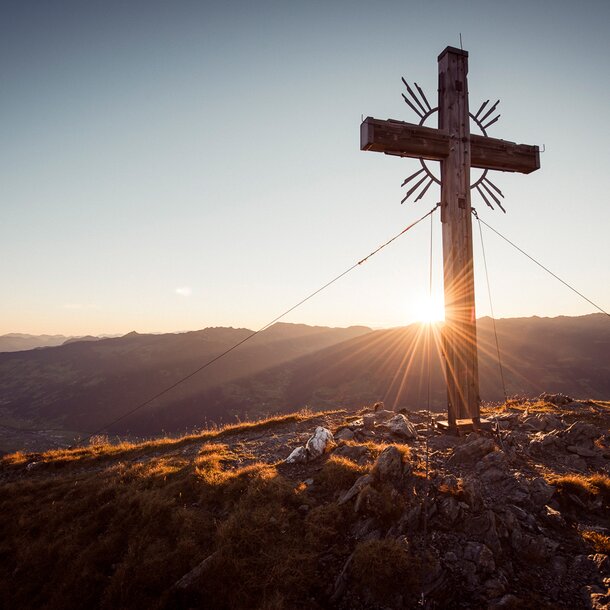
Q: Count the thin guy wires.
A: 4